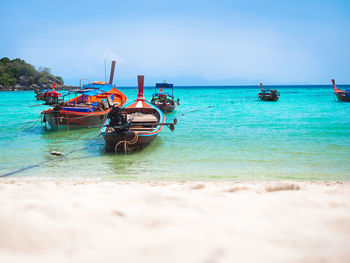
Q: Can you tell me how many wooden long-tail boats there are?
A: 6